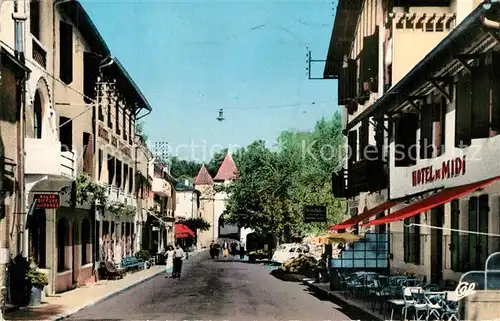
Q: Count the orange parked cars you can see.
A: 0